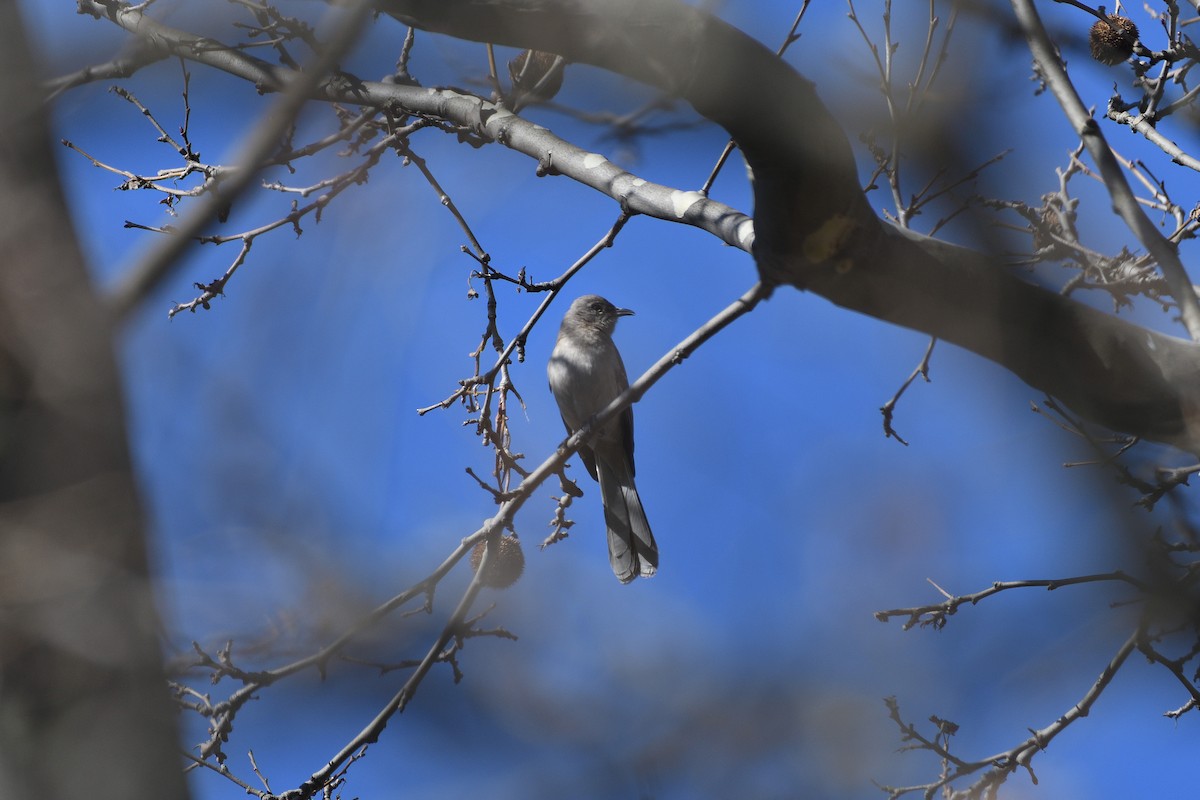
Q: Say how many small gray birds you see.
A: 1